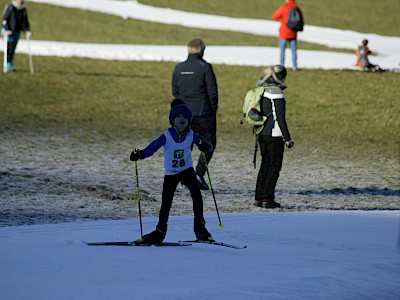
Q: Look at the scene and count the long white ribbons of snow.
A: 2